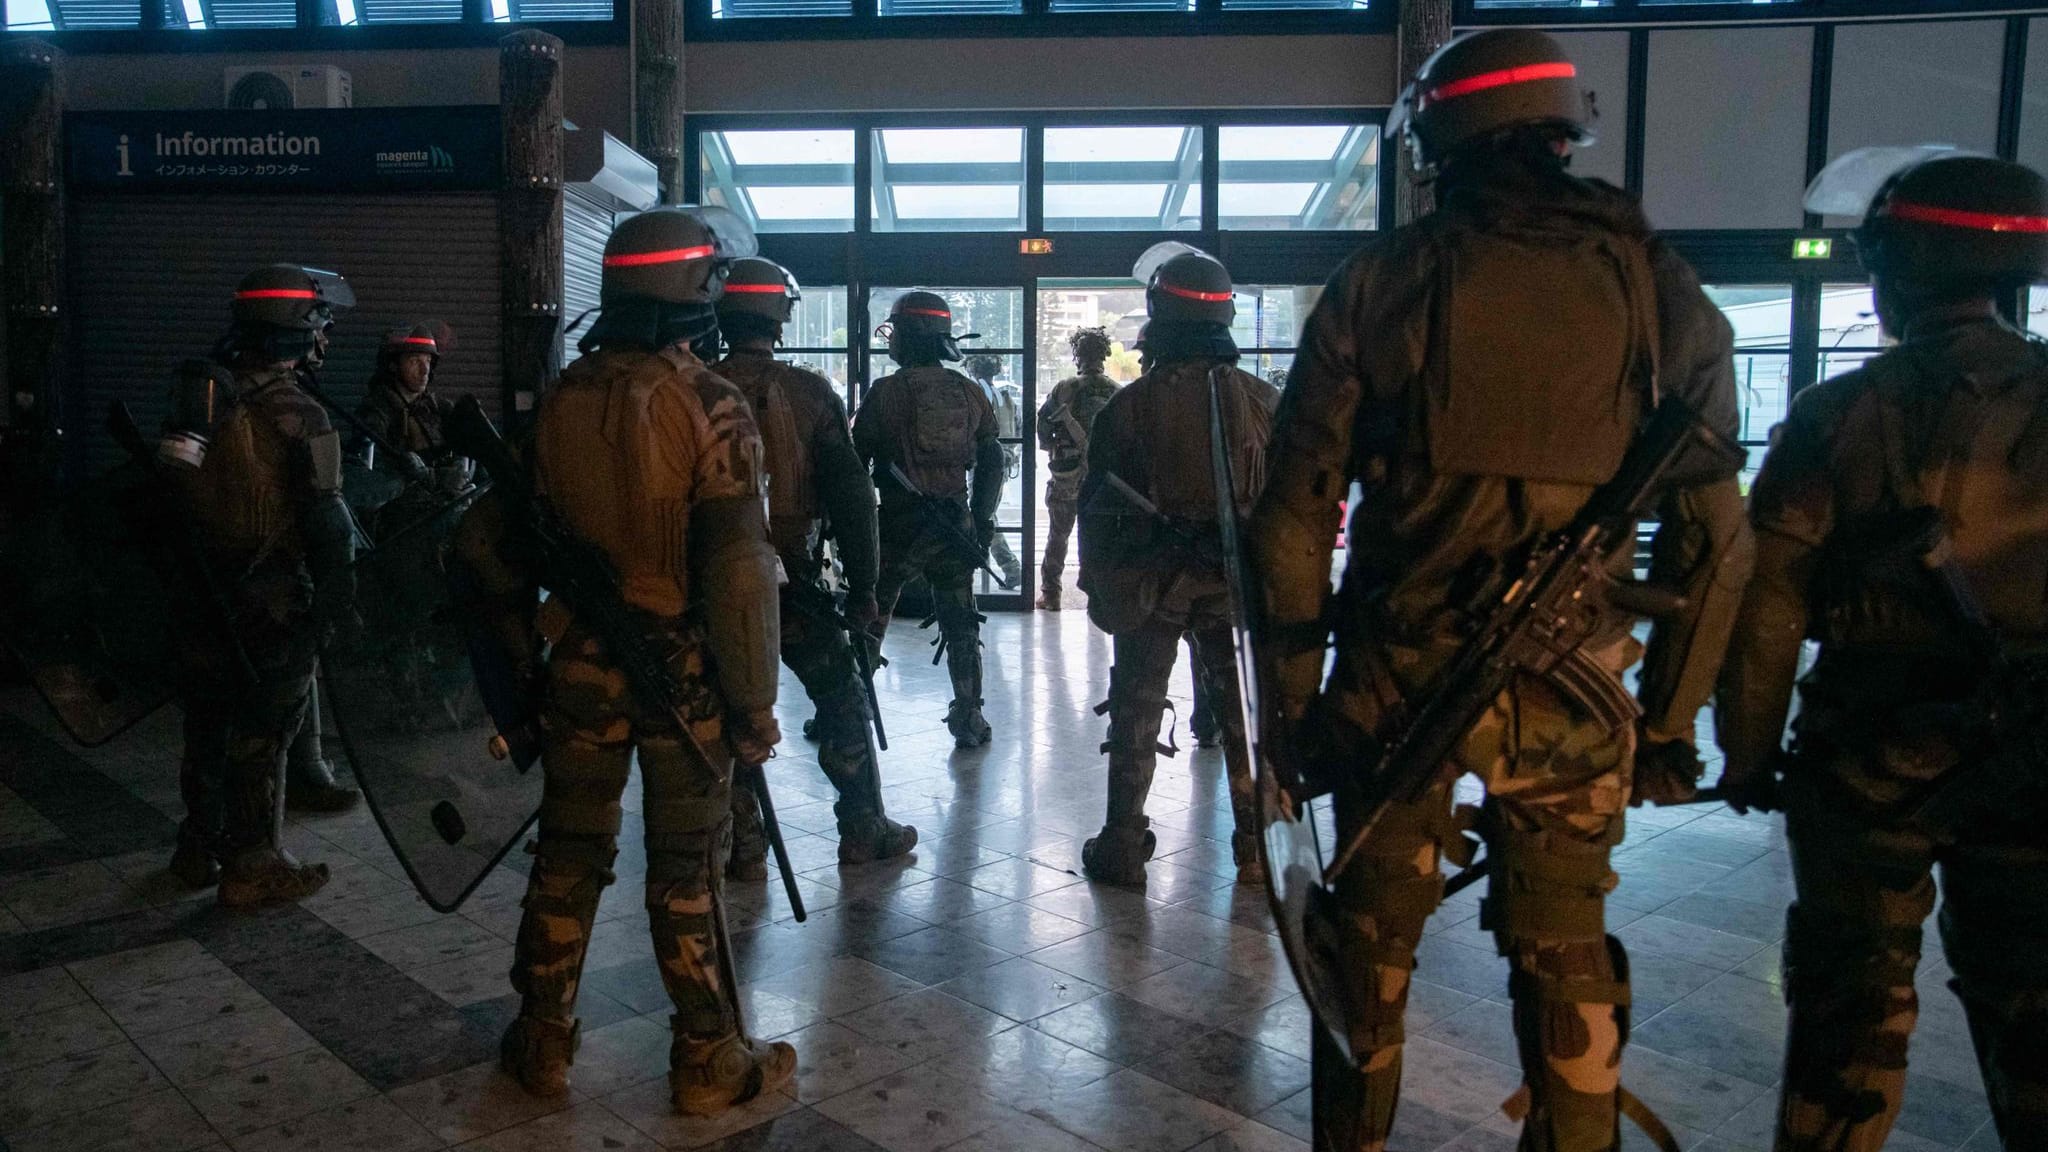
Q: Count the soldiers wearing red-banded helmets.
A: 8